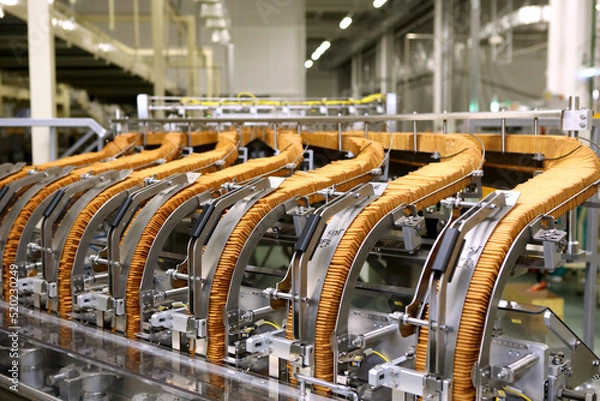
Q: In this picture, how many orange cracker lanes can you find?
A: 7